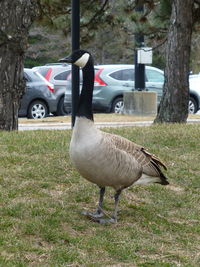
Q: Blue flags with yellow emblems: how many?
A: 0